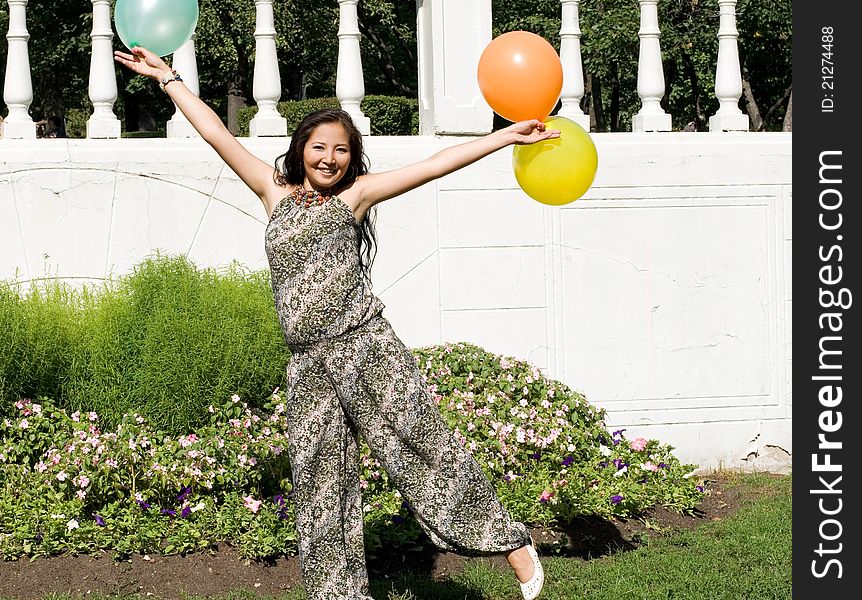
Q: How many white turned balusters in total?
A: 8